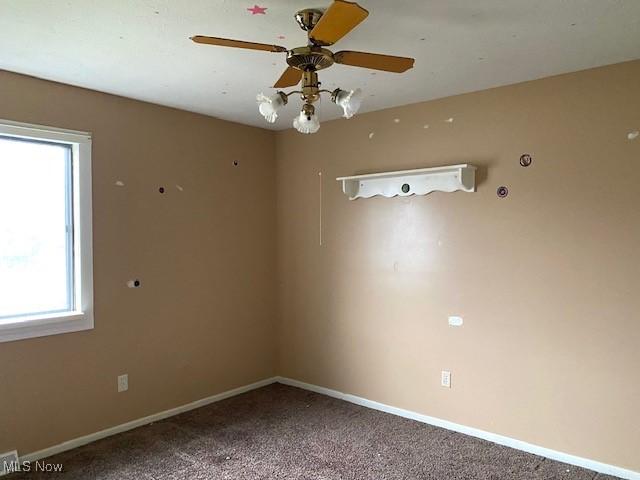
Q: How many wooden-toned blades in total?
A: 4